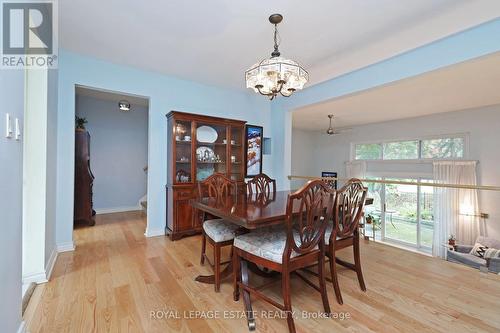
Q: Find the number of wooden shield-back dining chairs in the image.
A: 4